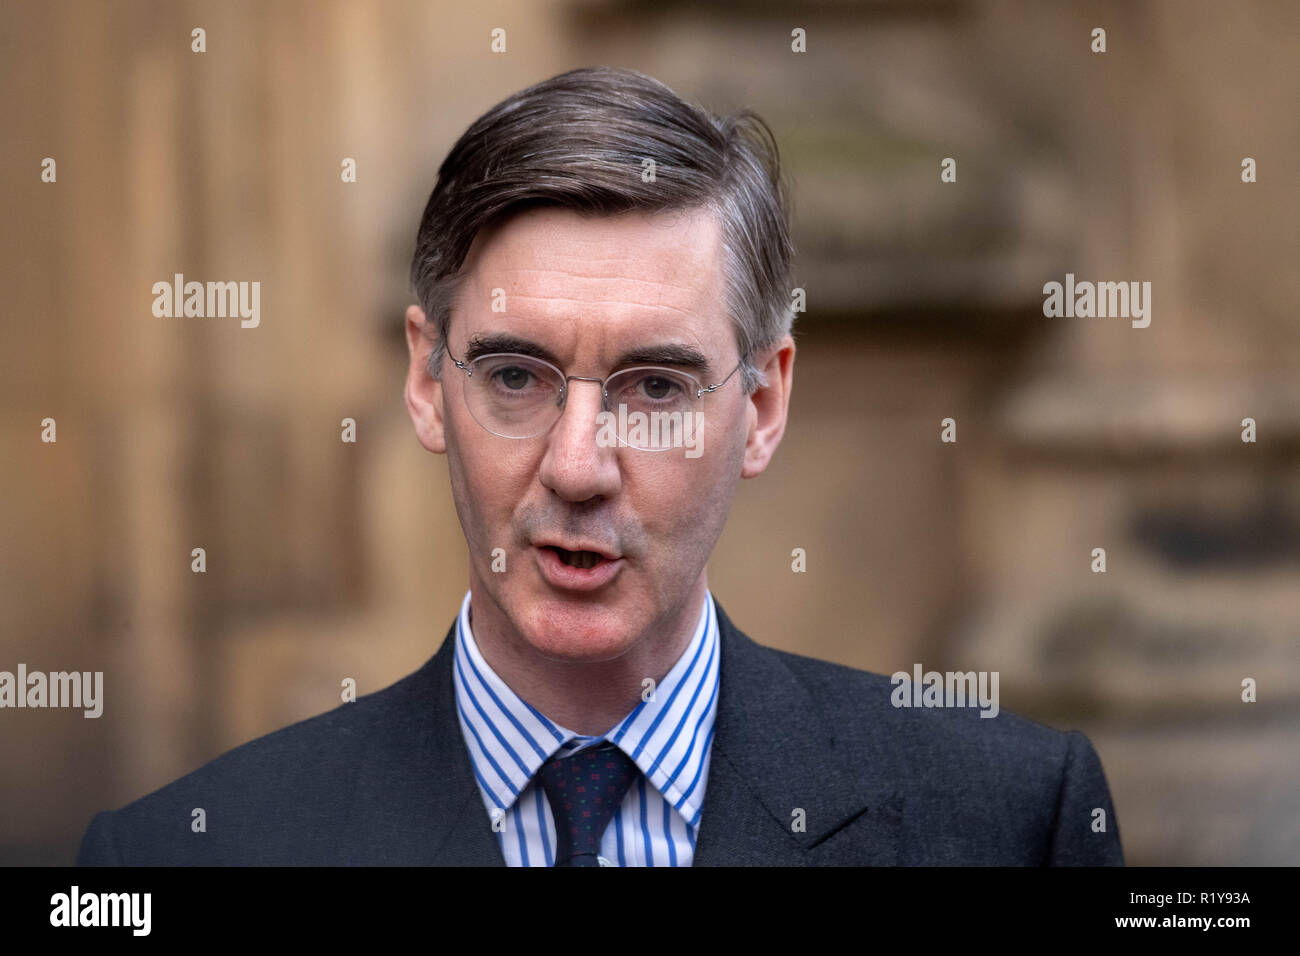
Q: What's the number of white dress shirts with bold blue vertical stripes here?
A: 1